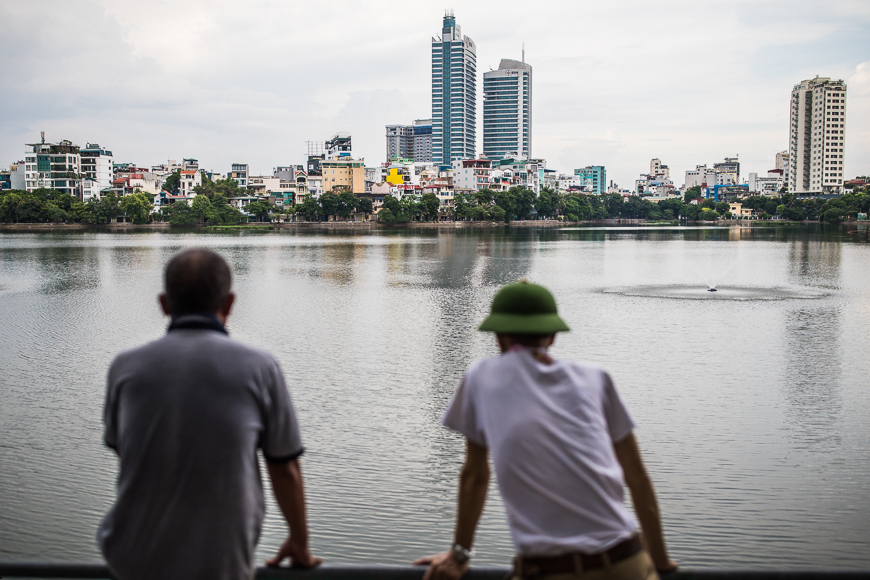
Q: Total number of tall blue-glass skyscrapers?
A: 2